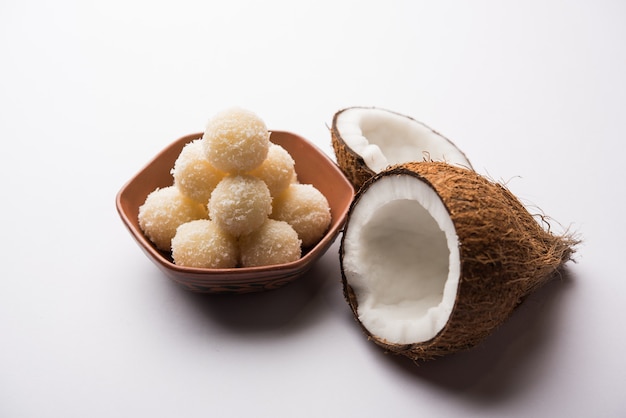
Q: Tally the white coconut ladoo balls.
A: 8